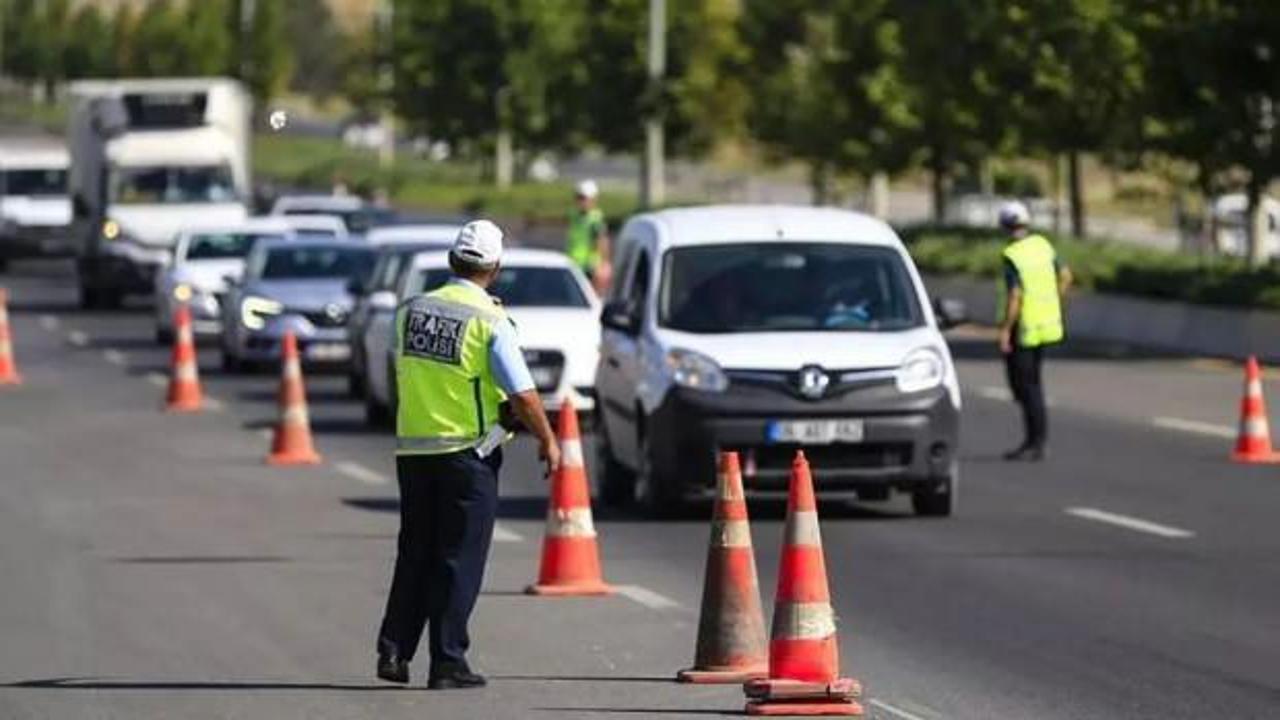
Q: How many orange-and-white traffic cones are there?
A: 7